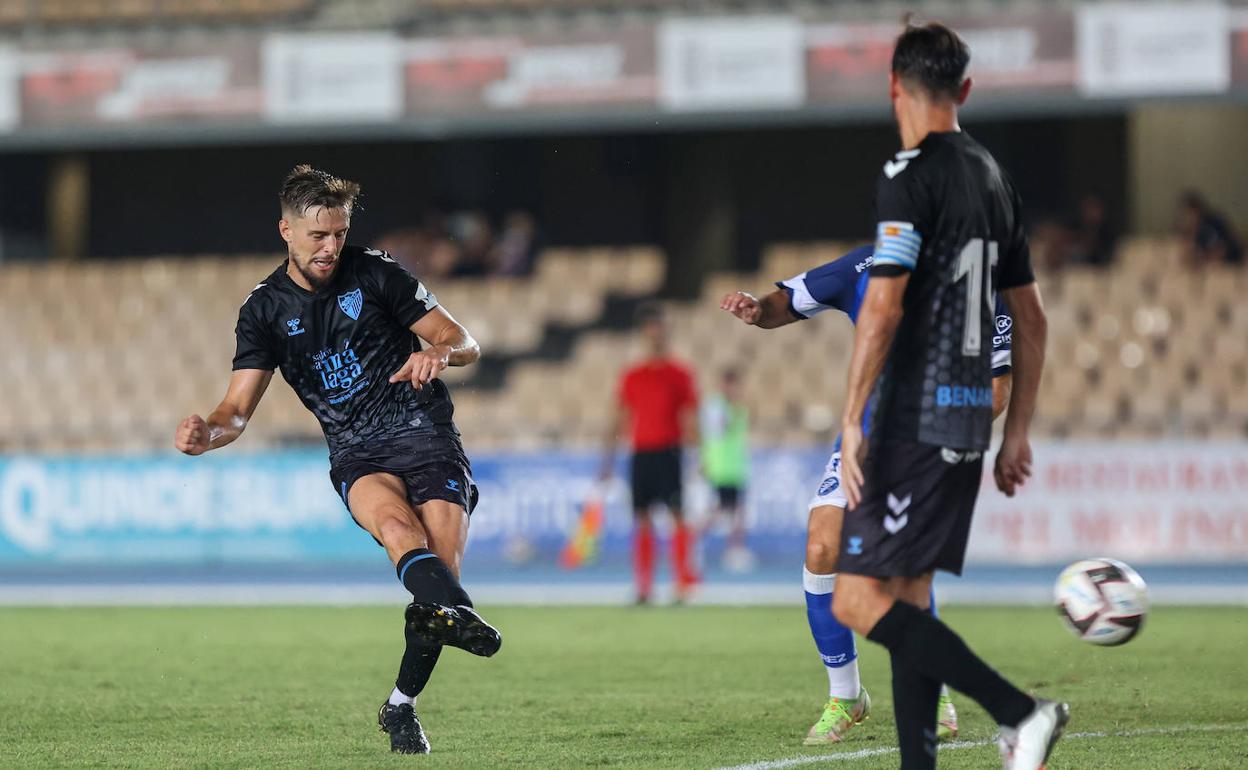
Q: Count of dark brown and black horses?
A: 0